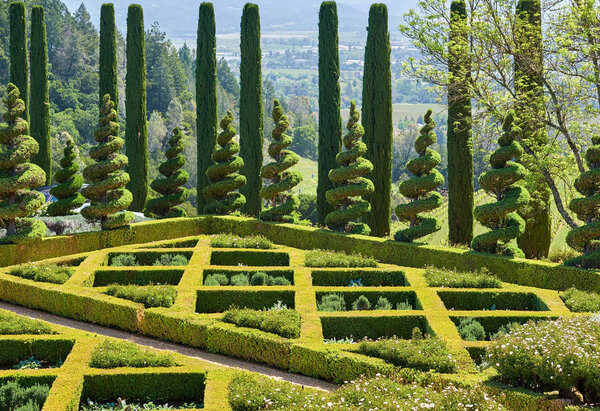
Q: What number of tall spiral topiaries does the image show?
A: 10